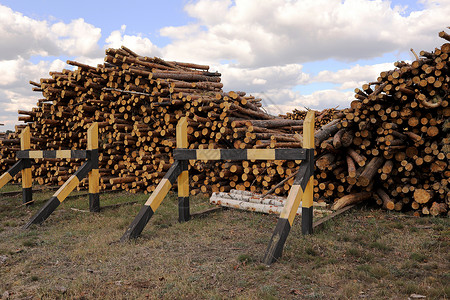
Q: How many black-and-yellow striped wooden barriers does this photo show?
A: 2